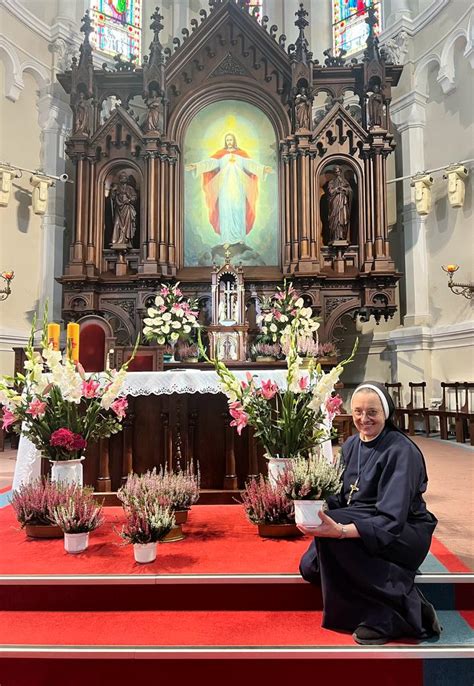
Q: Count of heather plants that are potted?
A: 6